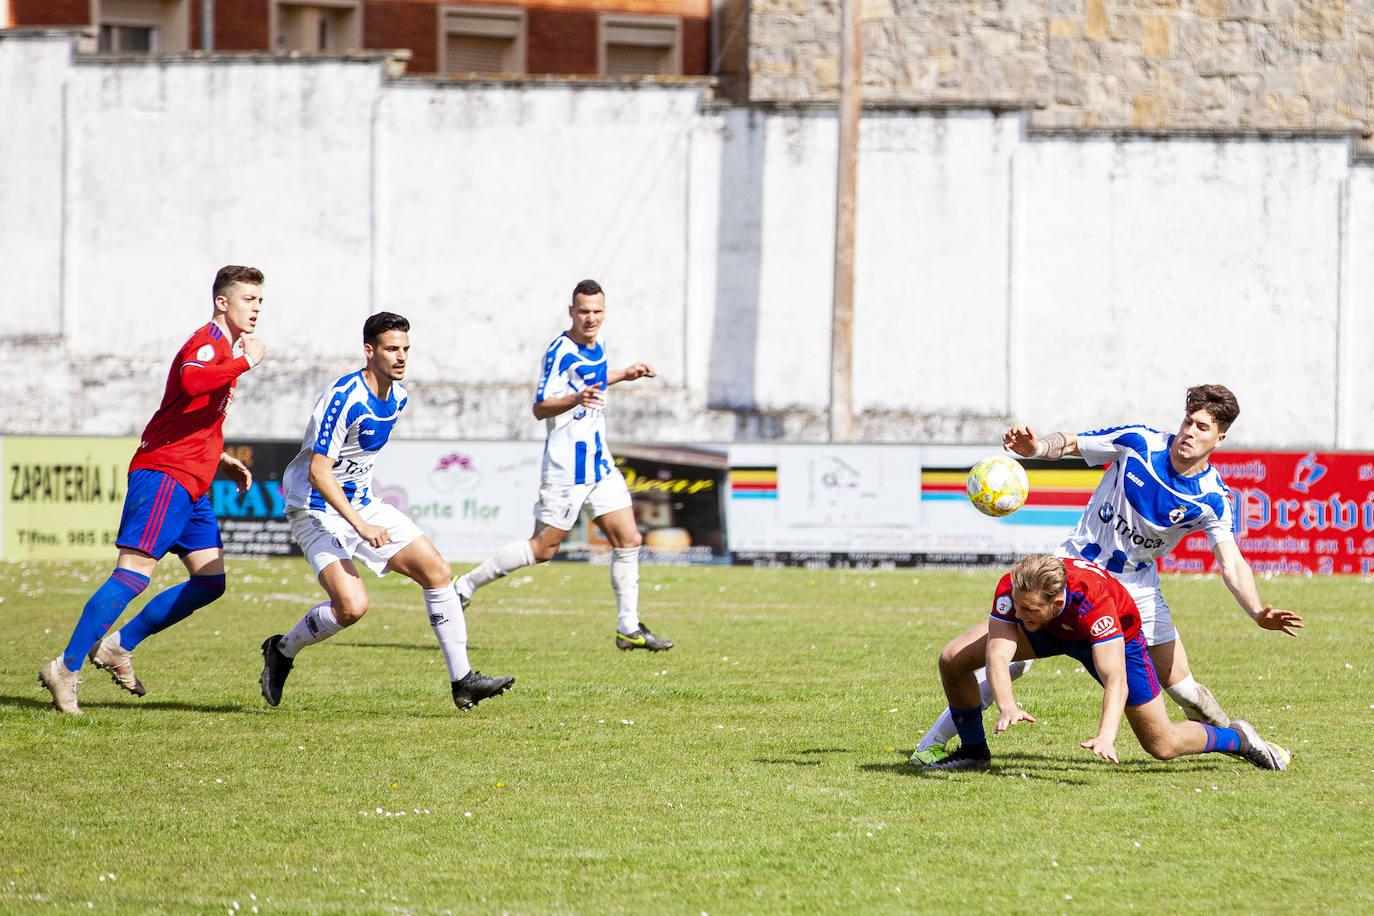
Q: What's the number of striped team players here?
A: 3